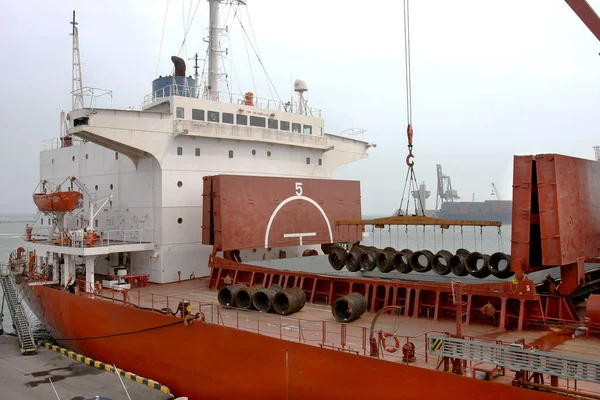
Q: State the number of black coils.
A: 15